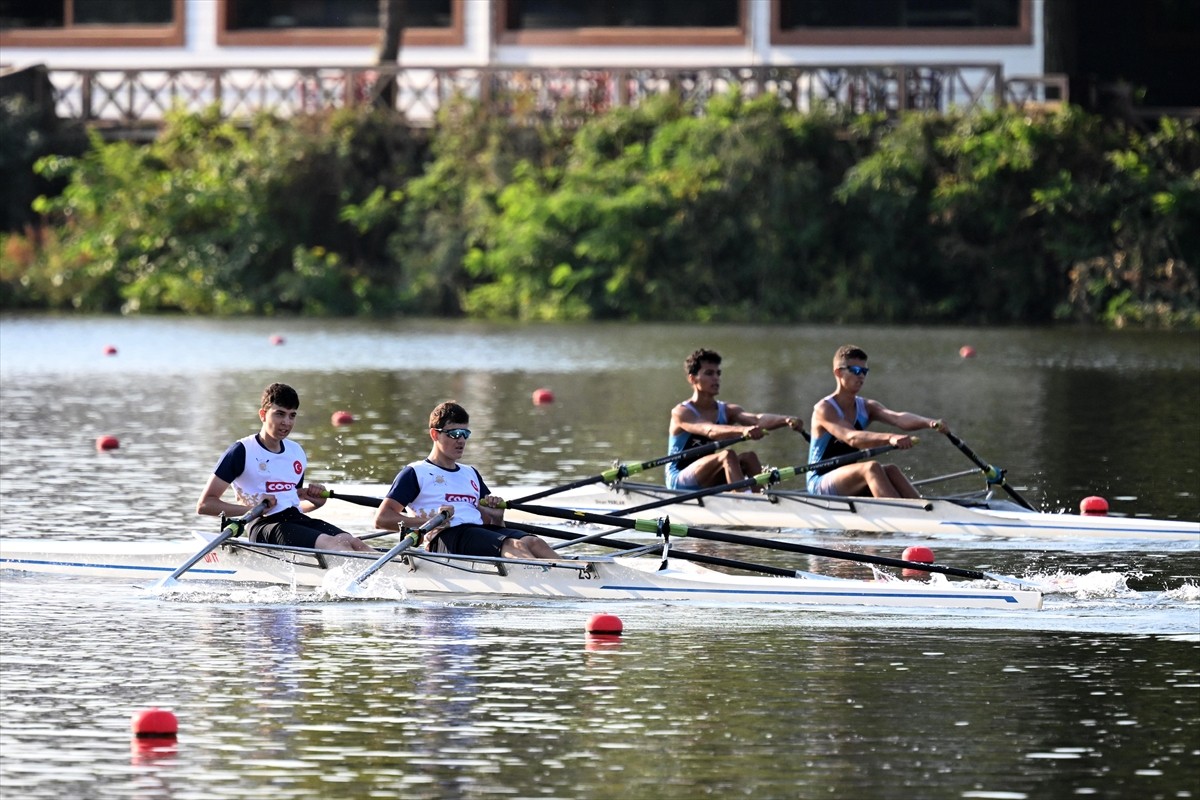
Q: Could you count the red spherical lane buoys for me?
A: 10